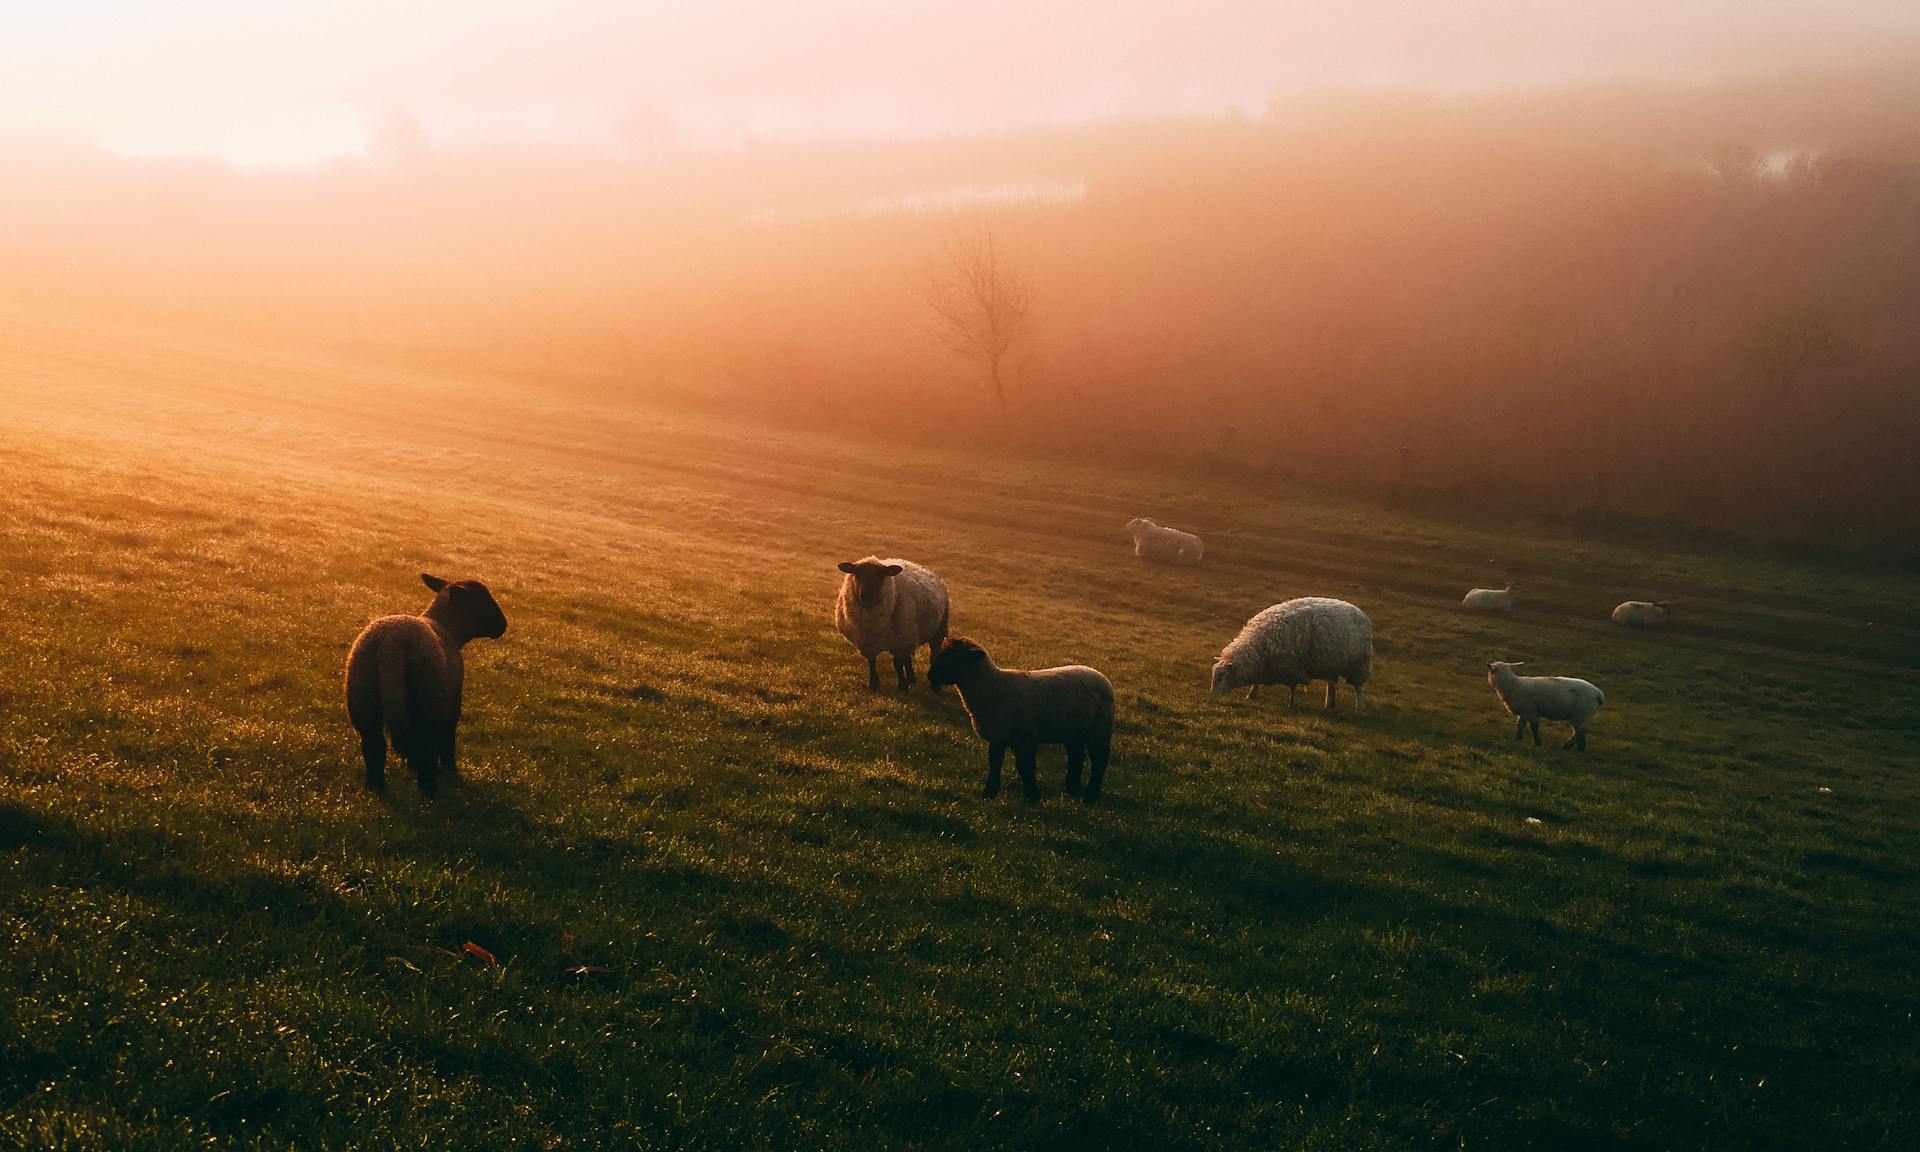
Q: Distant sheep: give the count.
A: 3